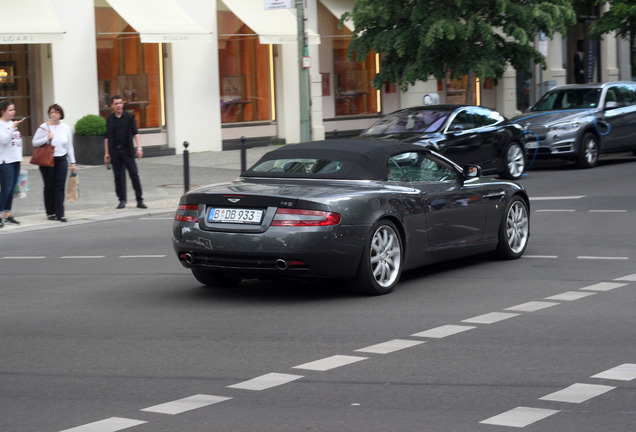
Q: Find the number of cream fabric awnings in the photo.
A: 4